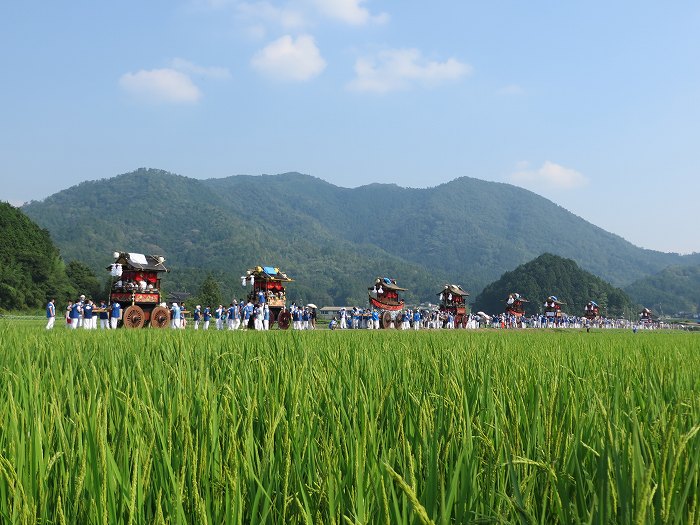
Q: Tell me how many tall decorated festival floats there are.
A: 8